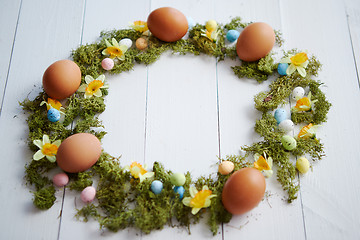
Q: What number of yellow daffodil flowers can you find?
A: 12